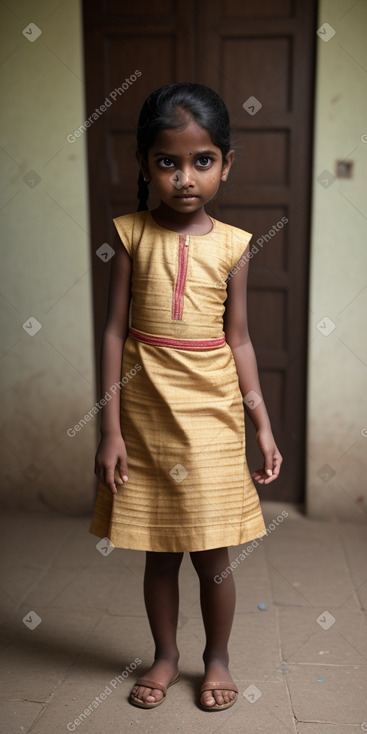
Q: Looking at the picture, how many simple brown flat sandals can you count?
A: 2